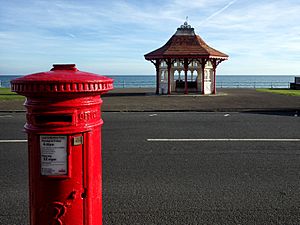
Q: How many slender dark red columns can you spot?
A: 5